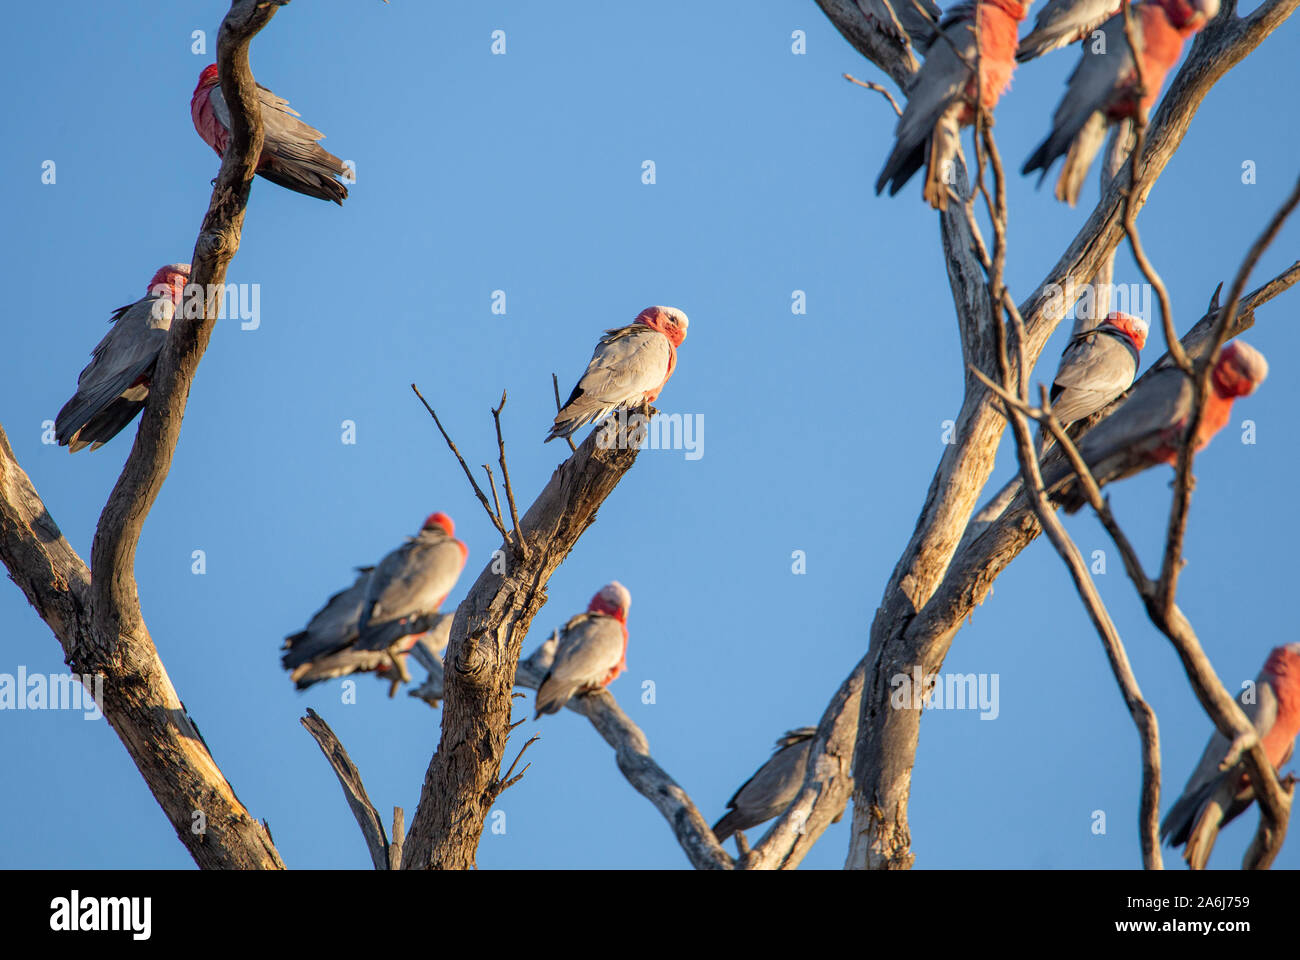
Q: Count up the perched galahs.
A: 14